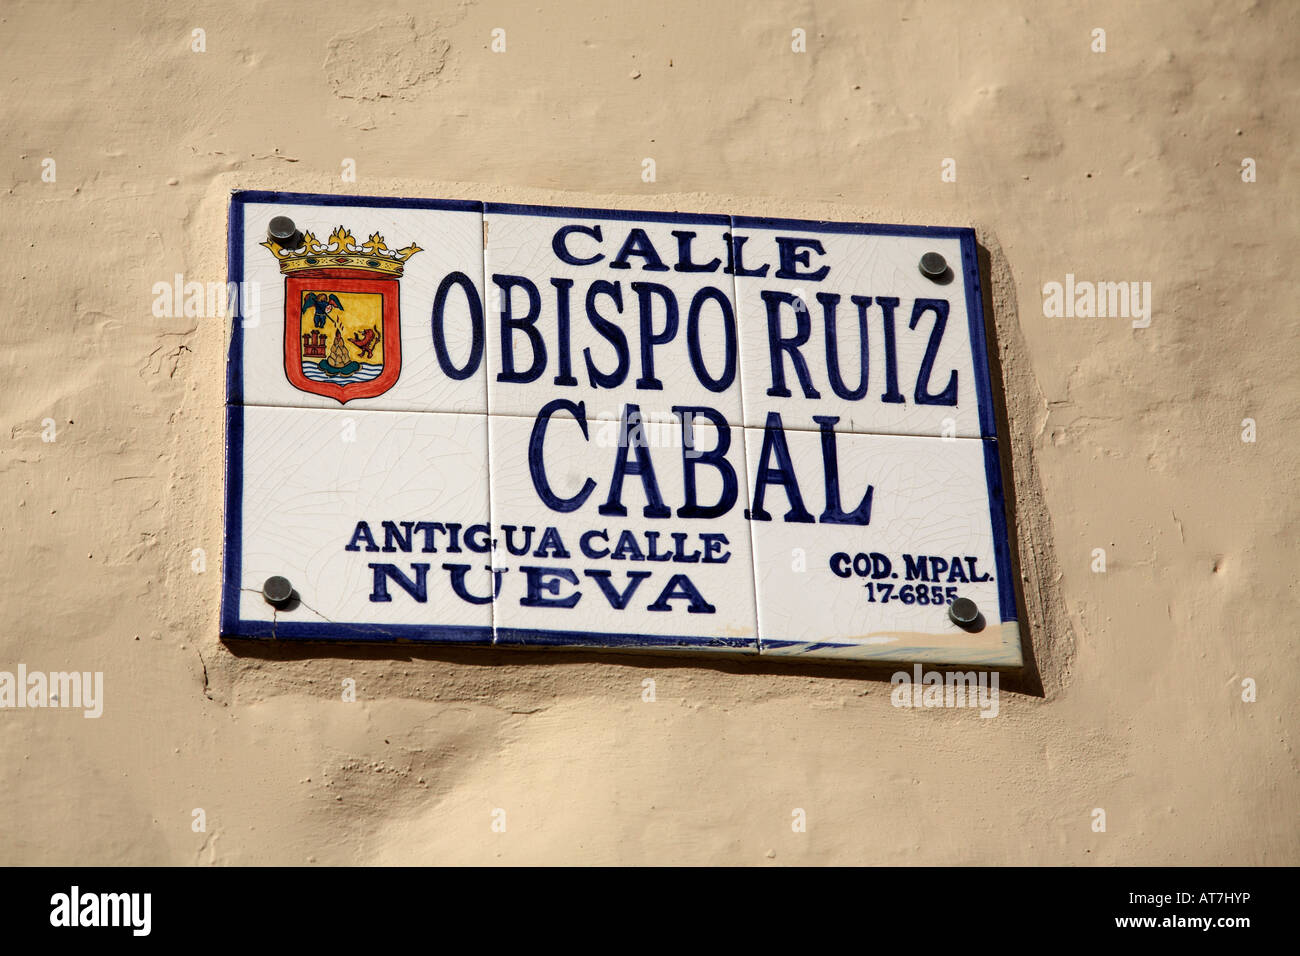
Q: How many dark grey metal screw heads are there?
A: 4